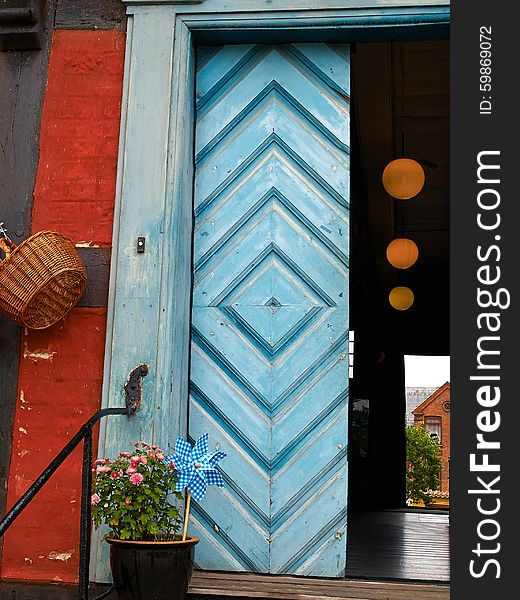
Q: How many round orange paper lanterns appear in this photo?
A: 3